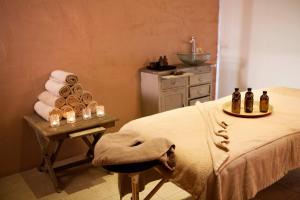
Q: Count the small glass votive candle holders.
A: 4